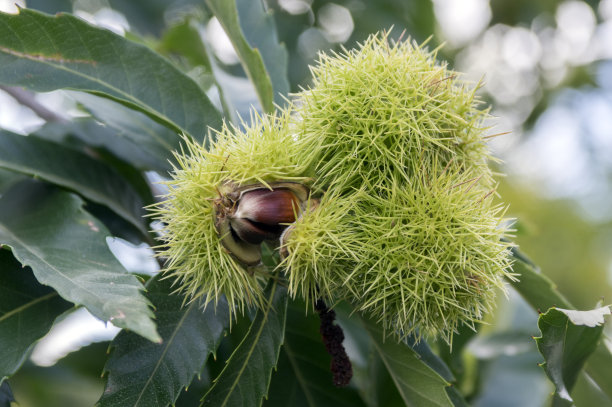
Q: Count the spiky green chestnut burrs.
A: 3